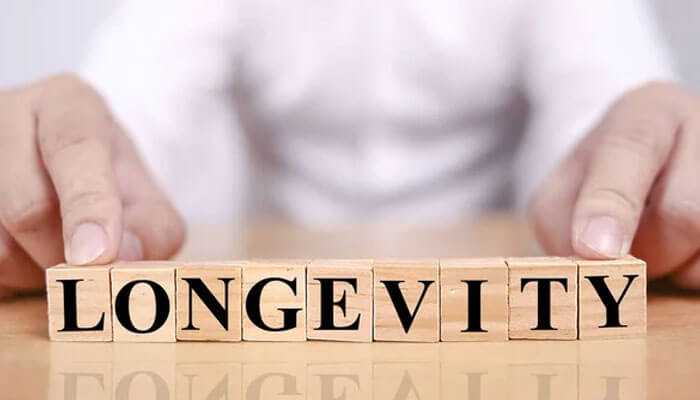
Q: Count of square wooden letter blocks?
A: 9